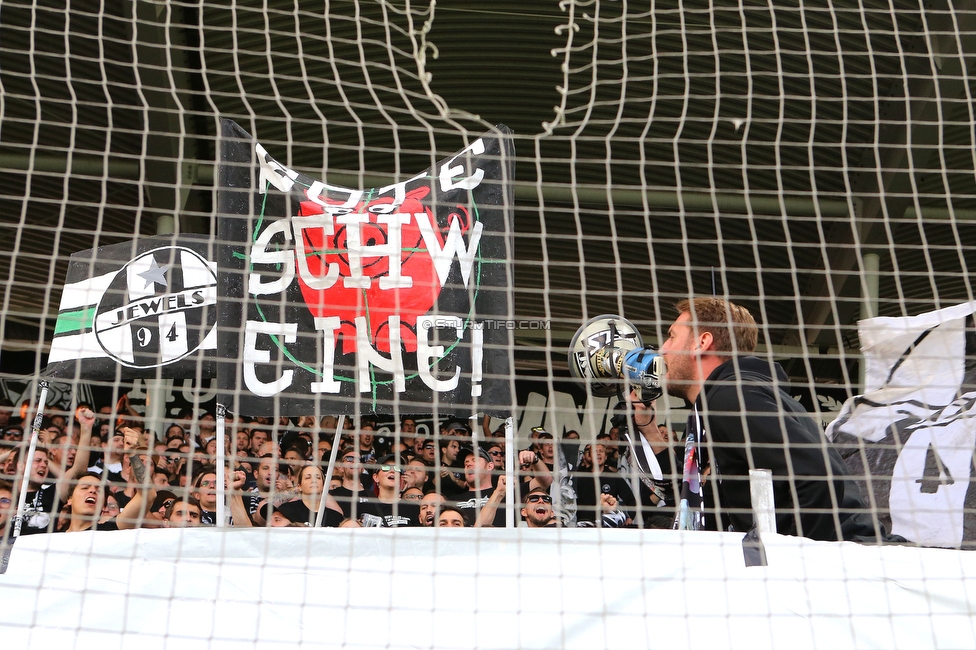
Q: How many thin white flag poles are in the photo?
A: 4